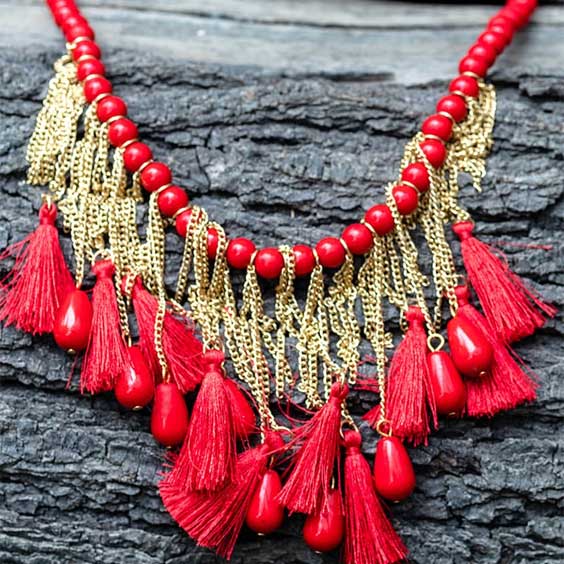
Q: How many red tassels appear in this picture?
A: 10